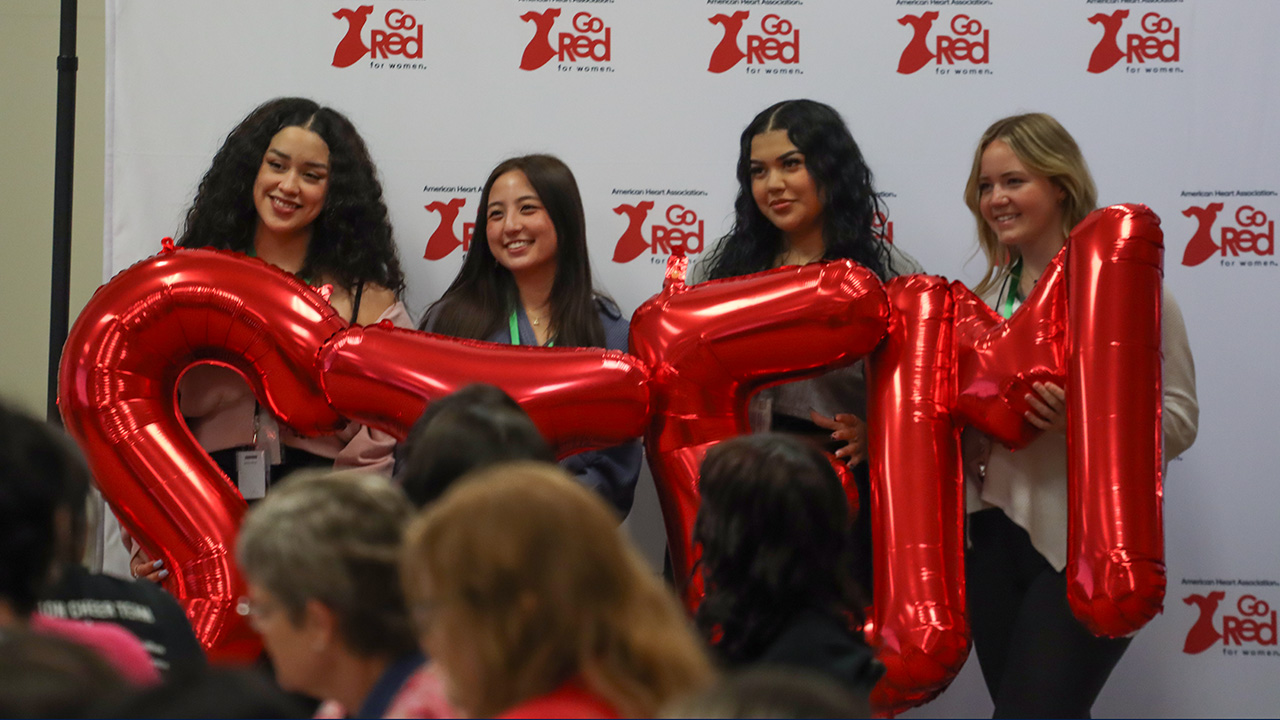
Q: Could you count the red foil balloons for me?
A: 4